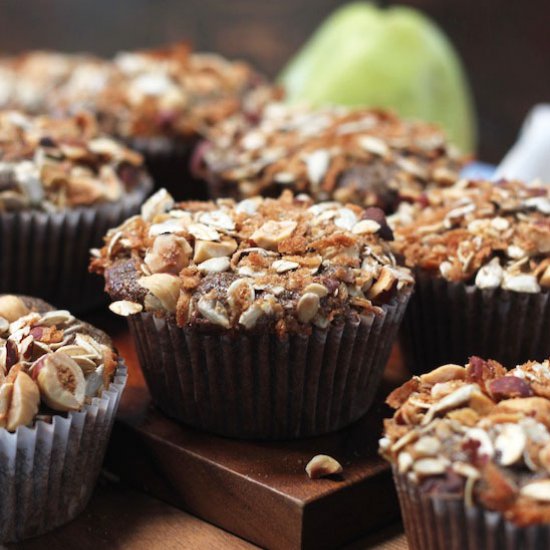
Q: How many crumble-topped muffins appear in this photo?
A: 8